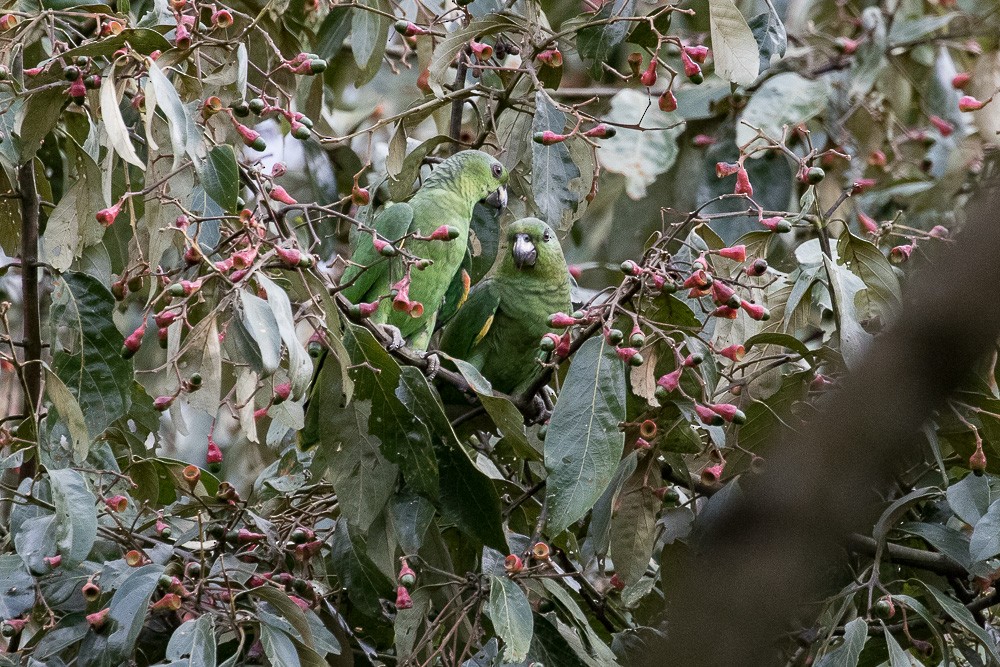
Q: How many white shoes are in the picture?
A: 0